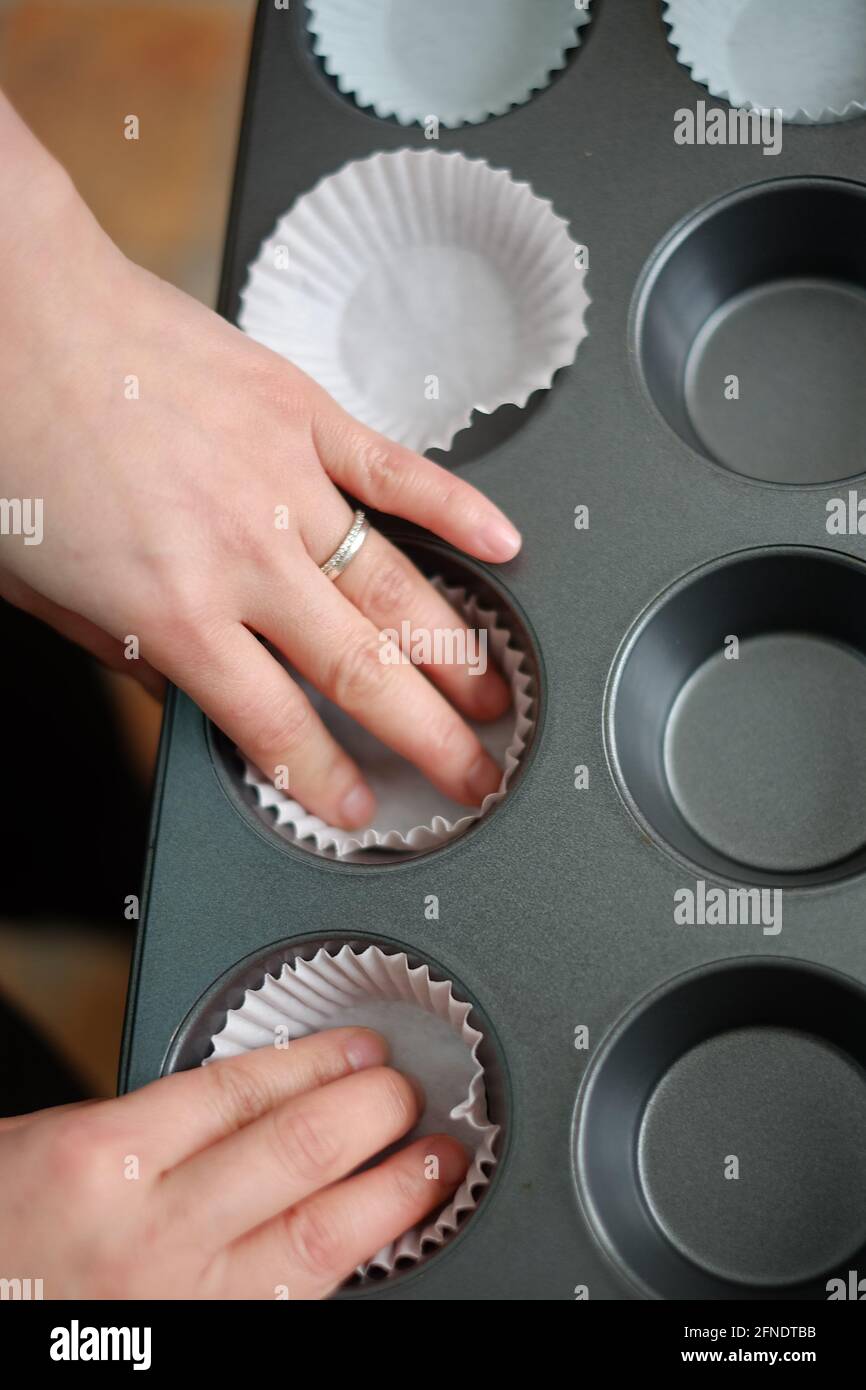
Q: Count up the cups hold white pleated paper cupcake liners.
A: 5